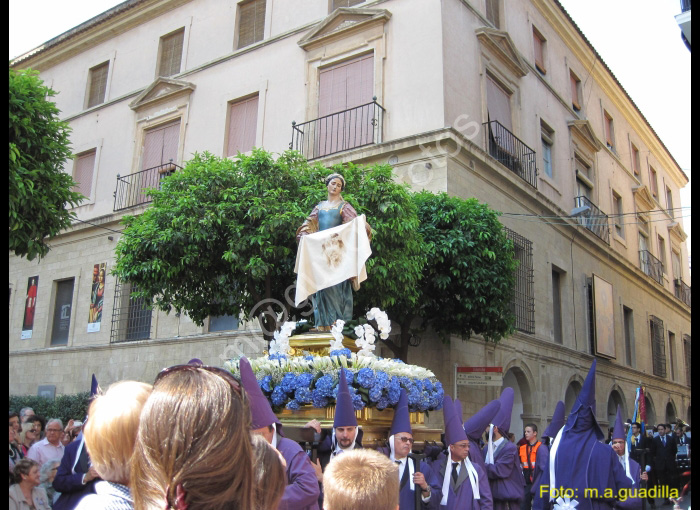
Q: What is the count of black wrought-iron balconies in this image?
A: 6